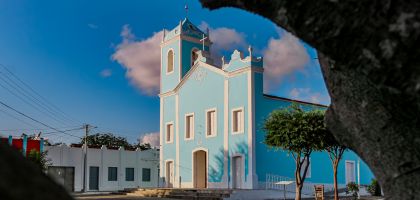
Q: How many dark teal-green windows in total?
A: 3